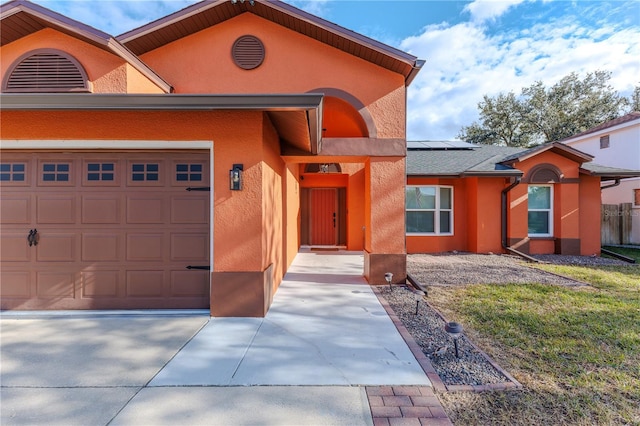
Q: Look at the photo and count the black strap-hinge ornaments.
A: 2